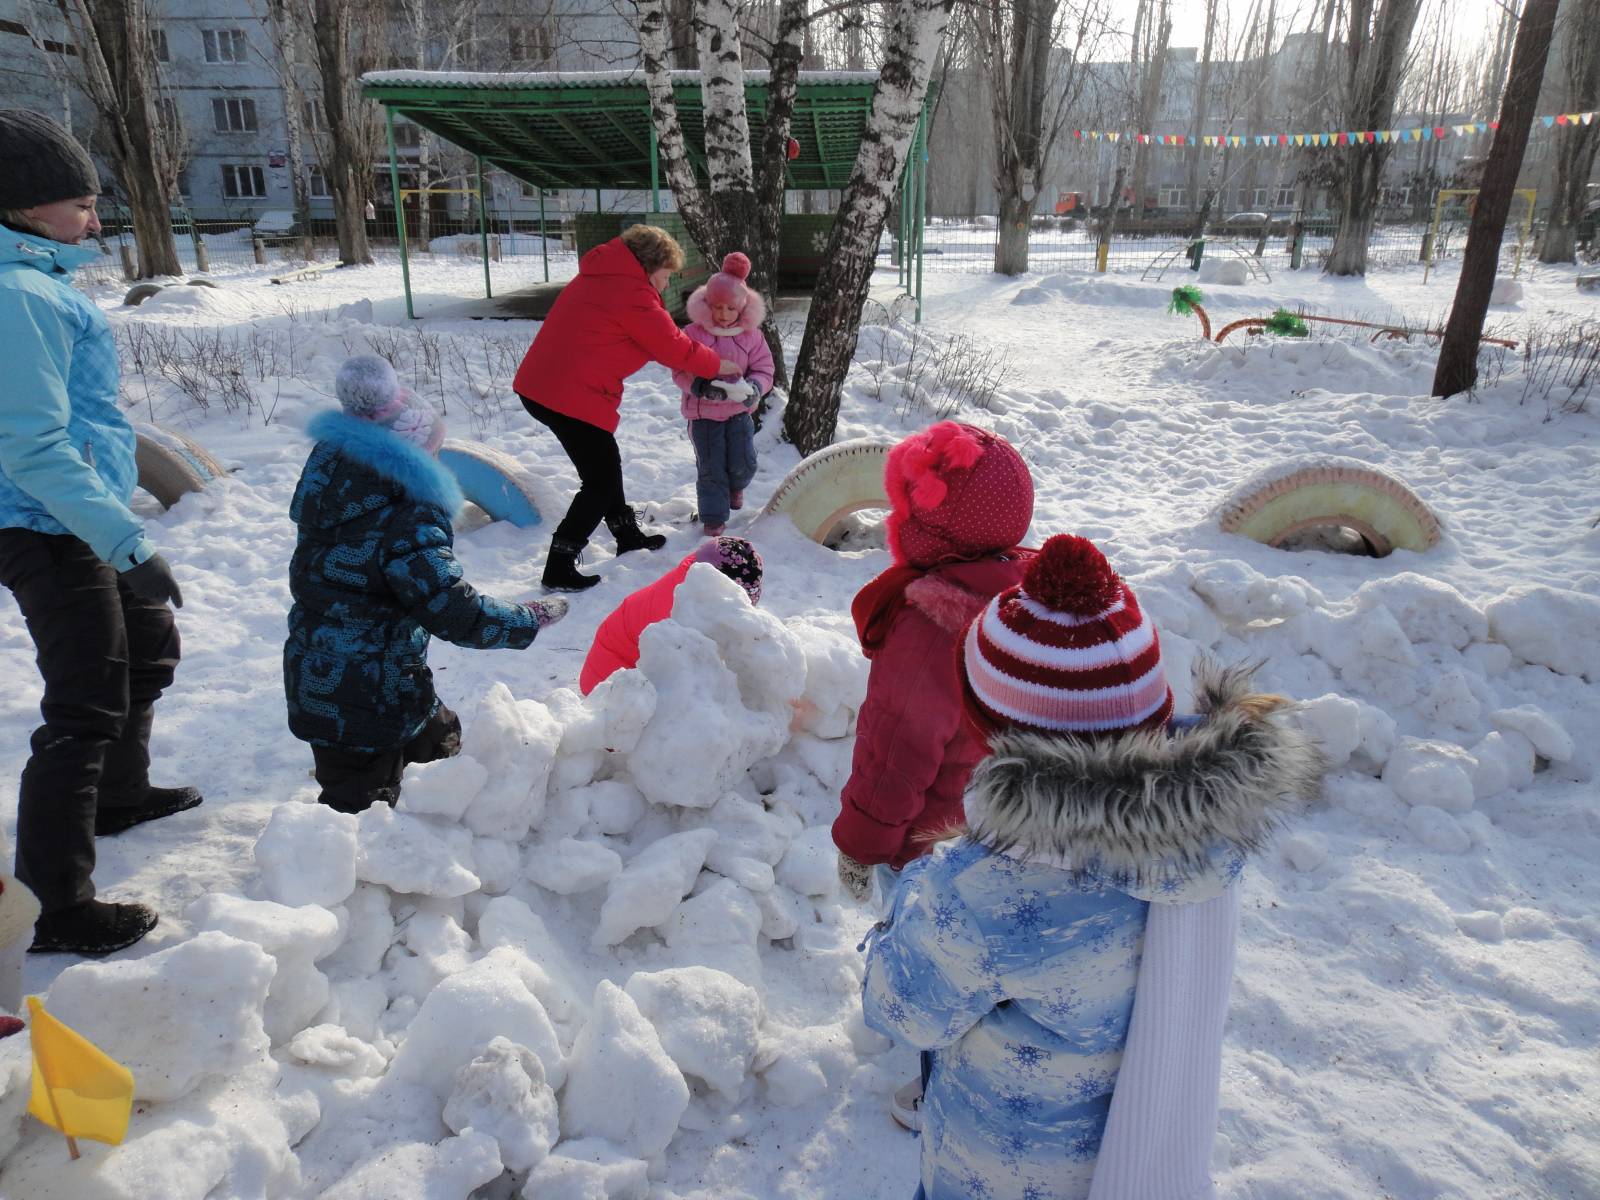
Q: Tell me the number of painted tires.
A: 4